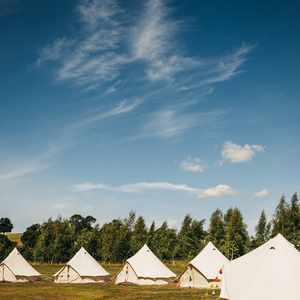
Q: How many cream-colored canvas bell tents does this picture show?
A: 5